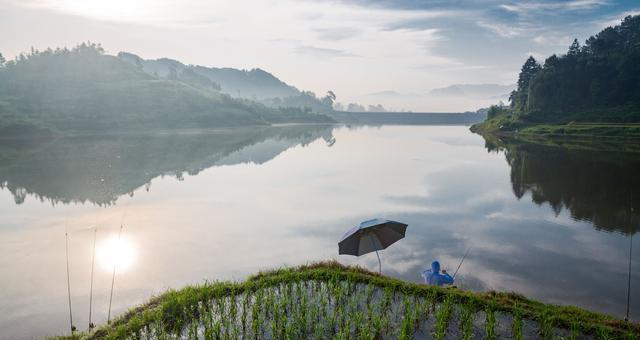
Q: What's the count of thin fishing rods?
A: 5